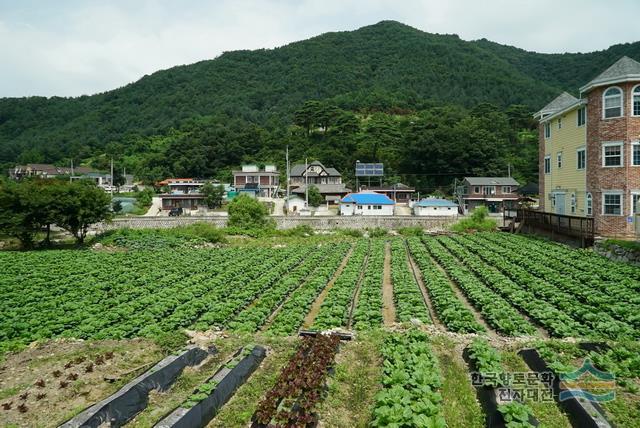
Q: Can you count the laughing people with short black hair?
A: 0